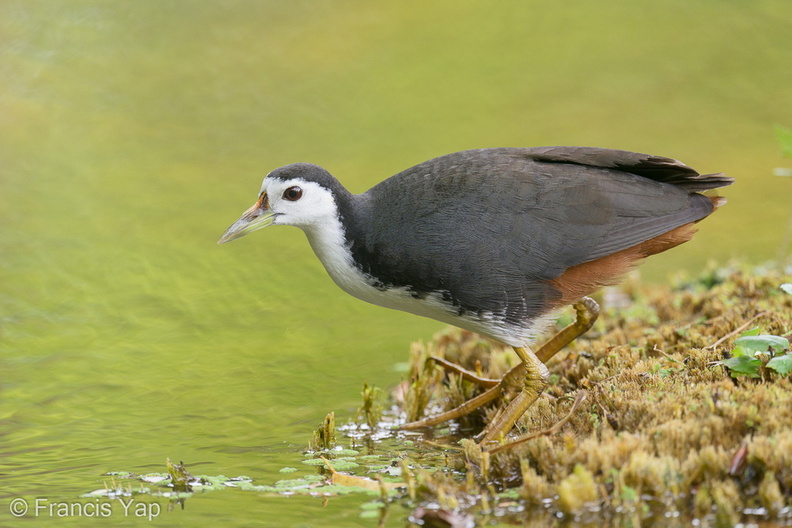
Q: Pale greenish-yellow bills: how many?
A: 1